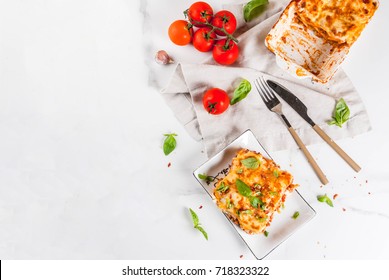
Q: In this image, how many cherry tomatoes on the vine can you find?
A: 5